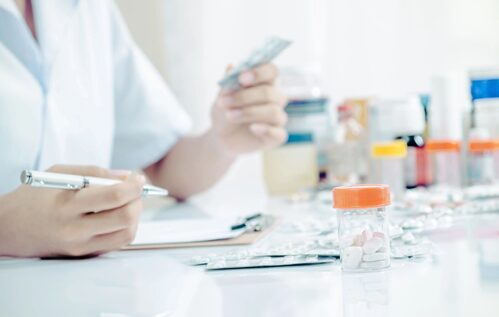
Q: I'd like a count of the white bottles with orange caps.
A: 3